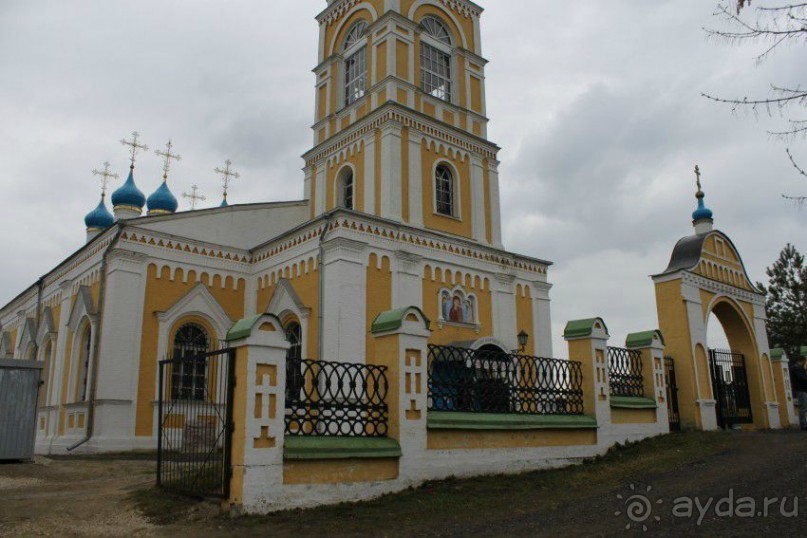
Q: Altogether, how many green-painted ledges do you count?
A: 3